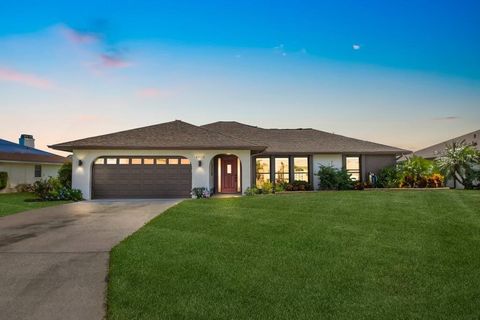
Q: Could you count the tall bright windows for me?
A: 4